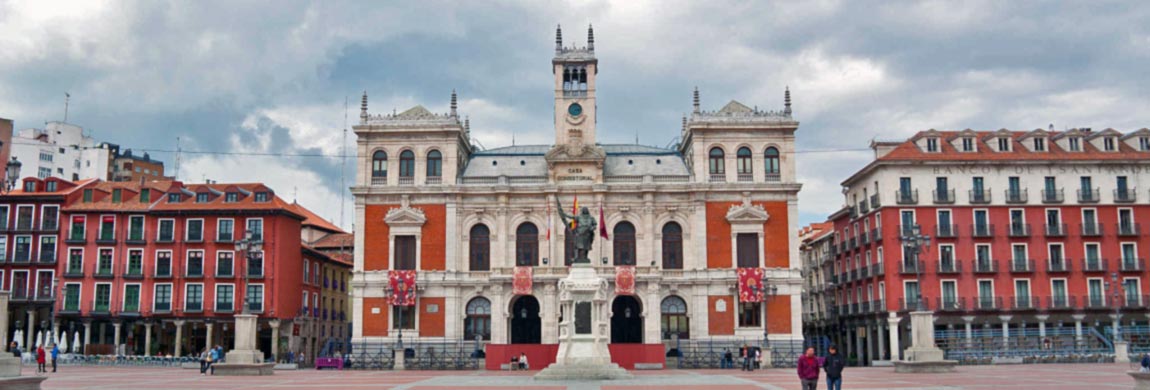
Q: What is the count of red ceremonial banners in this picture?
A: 4